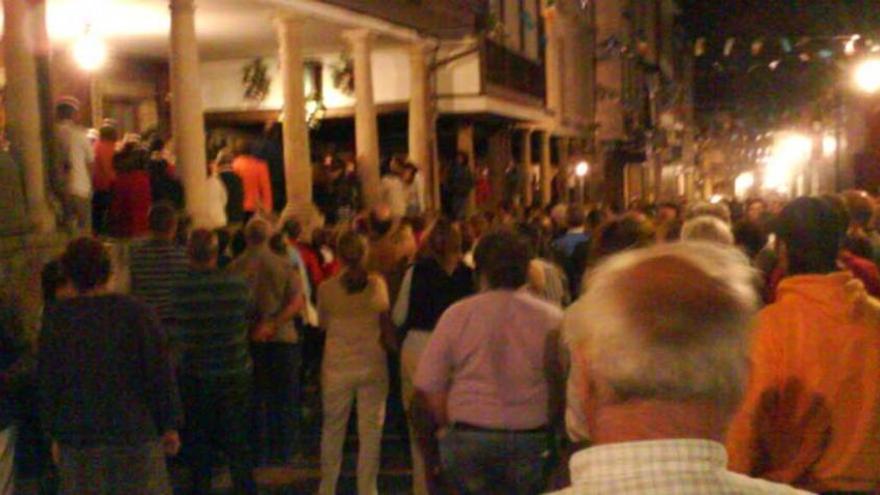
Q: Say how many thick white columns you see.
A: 5